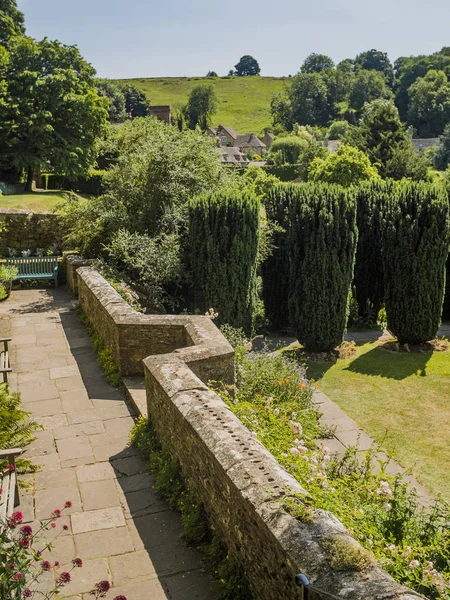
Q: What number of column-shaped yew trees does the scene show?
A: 5